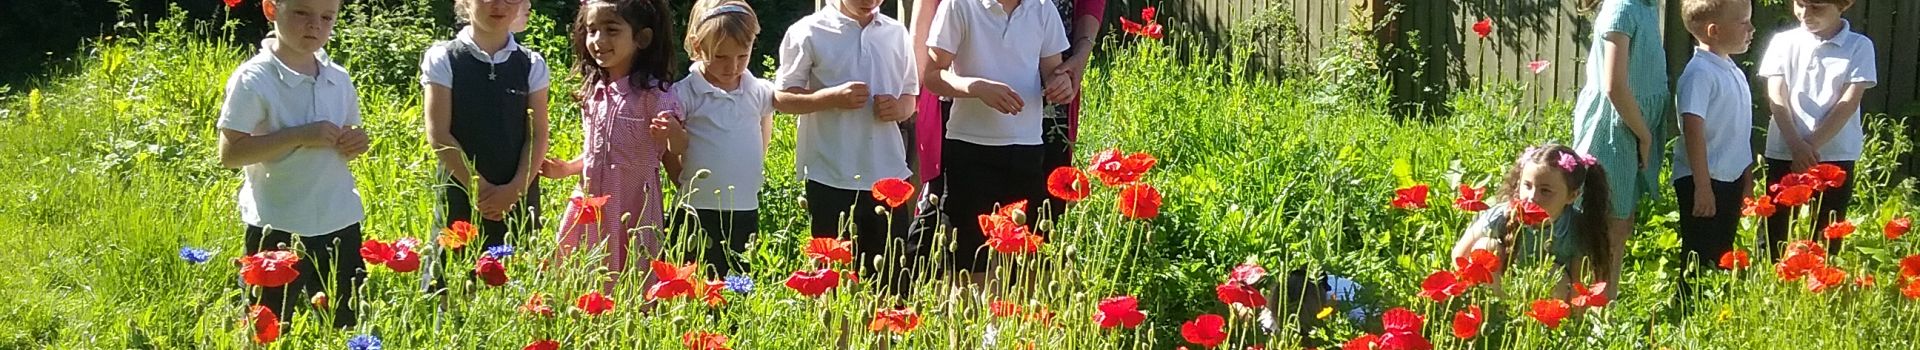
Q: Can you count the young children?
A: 10